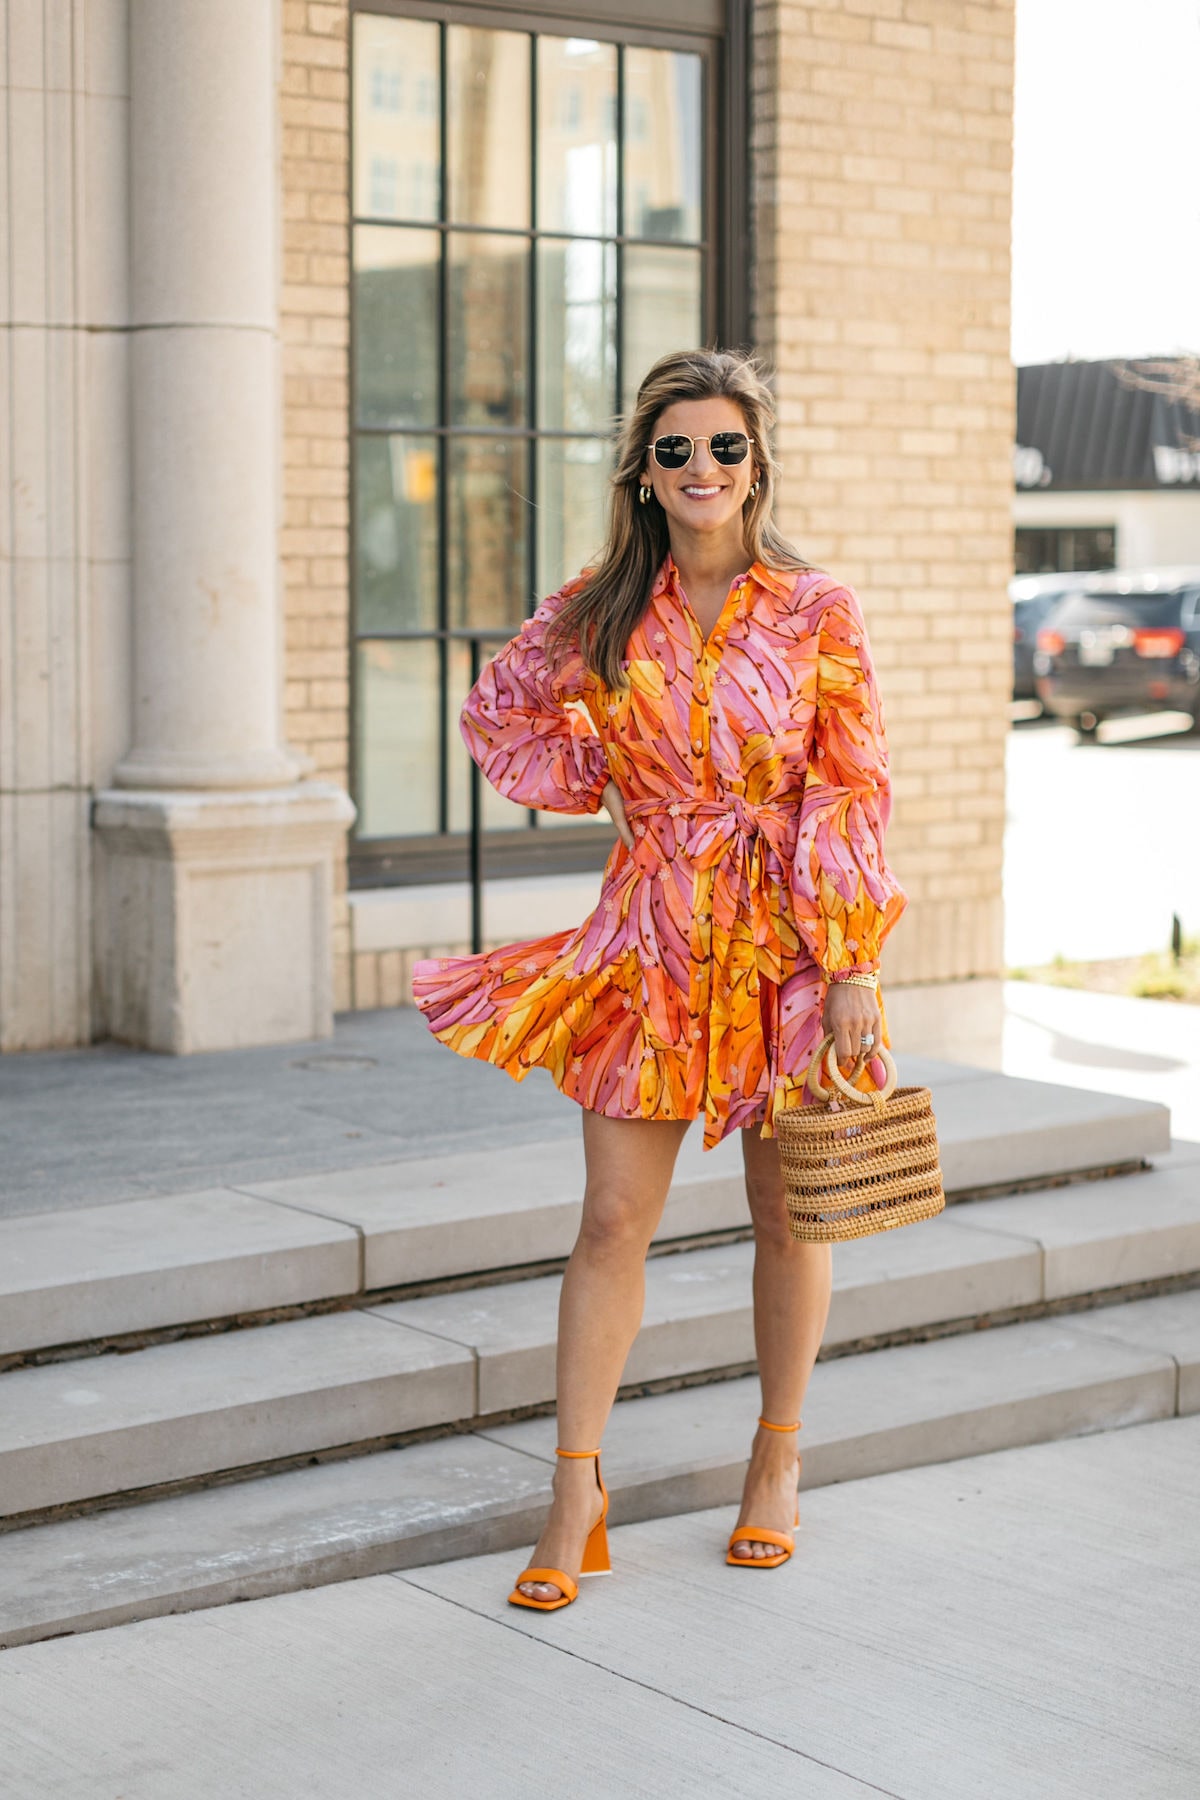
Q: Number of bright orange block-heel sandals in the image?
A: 2